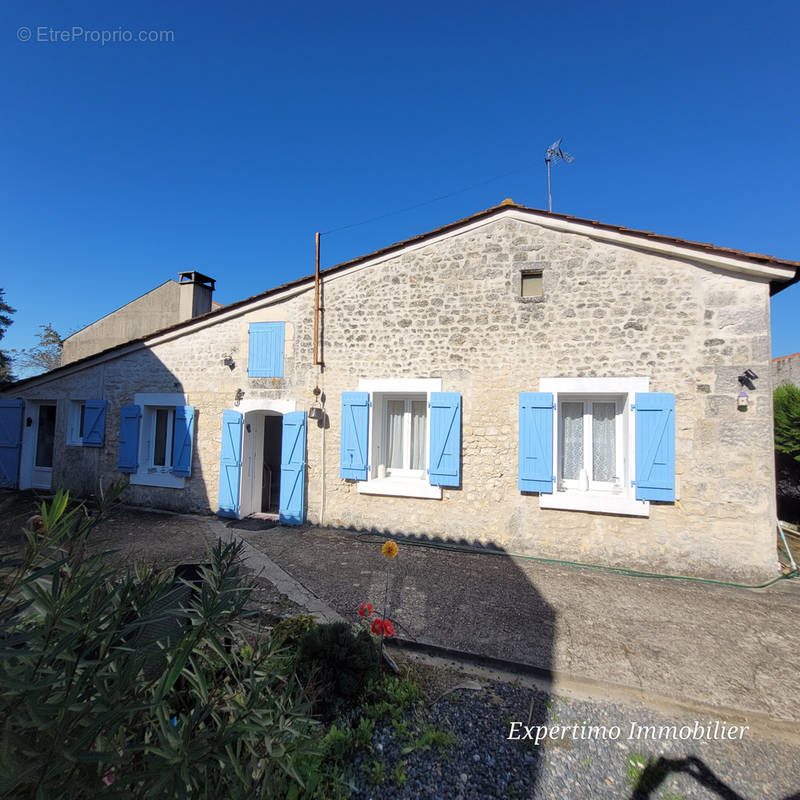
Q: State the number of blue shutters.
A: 11